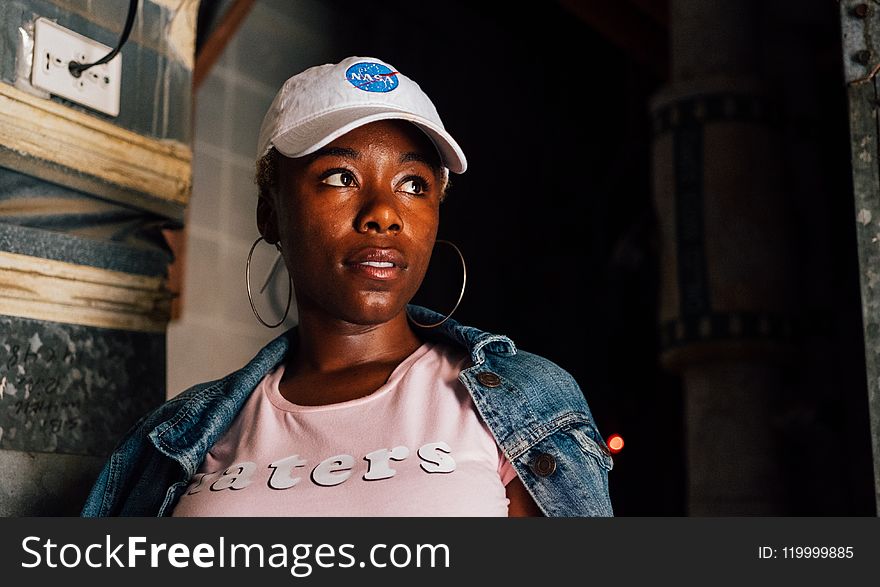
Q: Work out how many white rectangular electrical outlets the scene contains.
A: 1